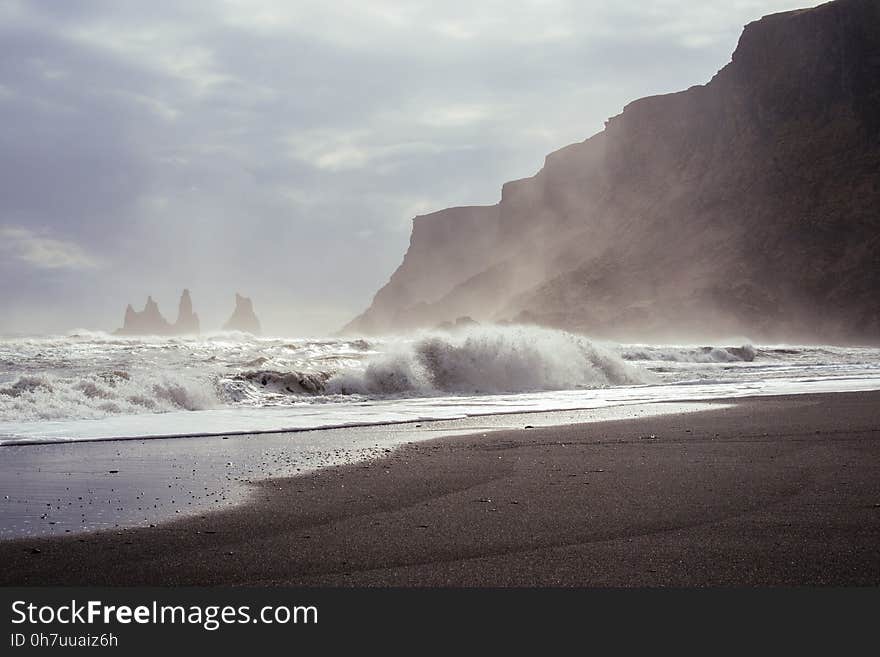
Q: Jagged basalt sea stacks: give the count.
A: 3